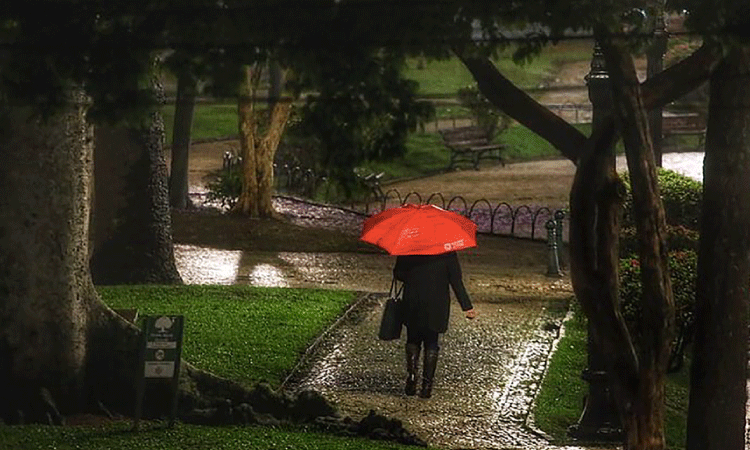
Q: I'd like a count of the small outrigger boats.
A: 0